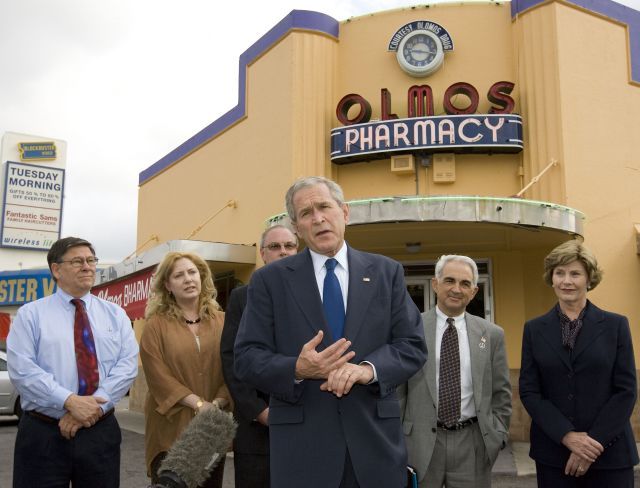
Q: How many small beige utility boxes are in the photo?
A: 2